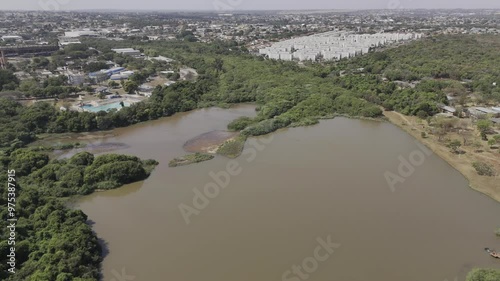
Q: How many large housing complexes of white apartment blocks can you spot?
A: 1